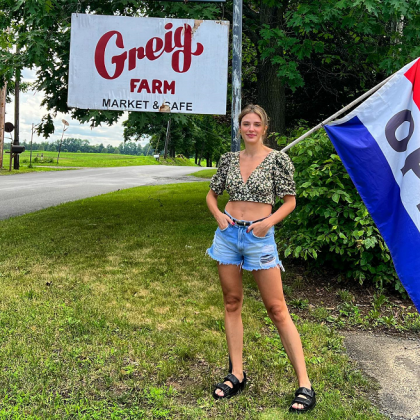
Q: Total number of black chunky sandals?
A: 2